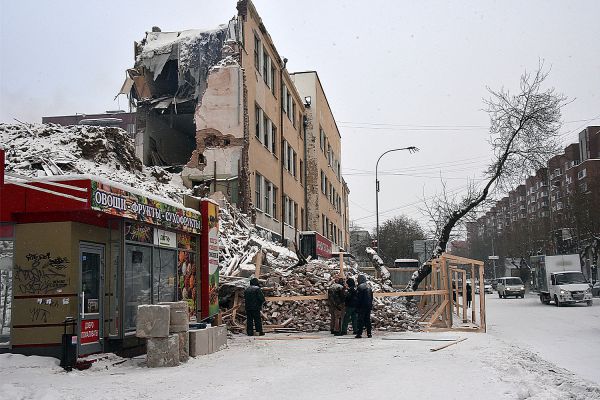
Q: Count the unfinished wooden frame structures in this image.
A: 1